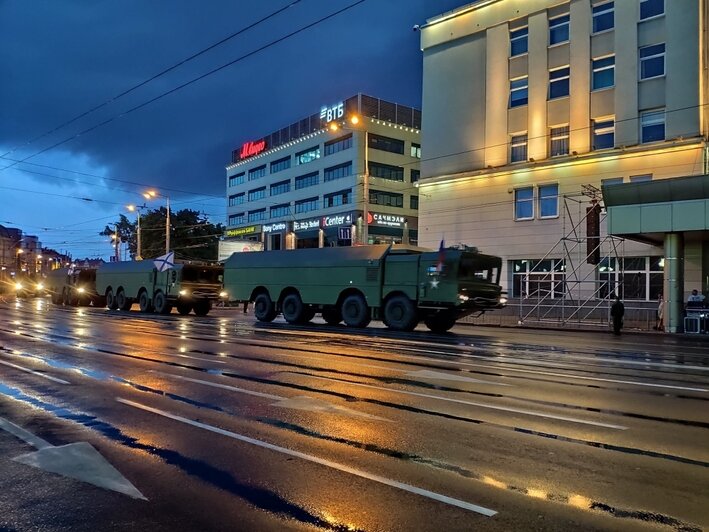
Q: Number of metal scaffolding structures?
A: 1